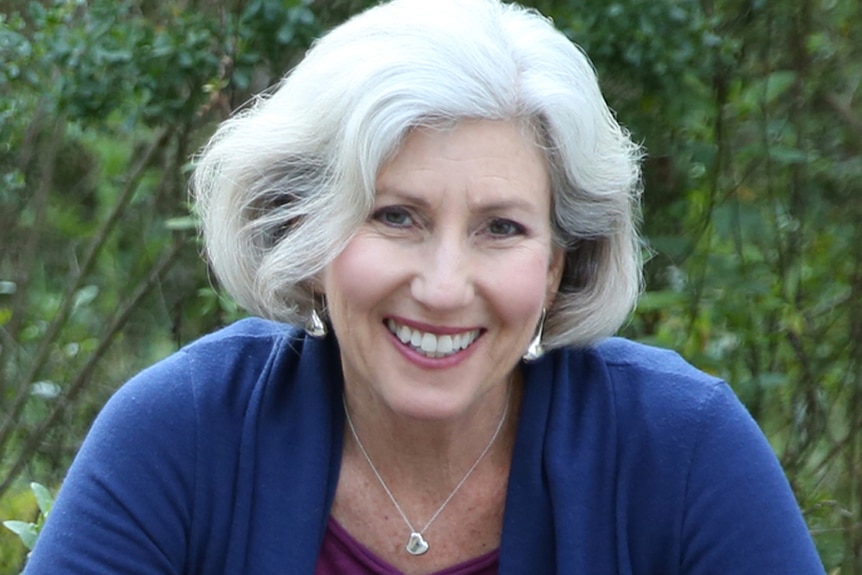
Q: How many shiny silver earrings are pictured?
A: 2